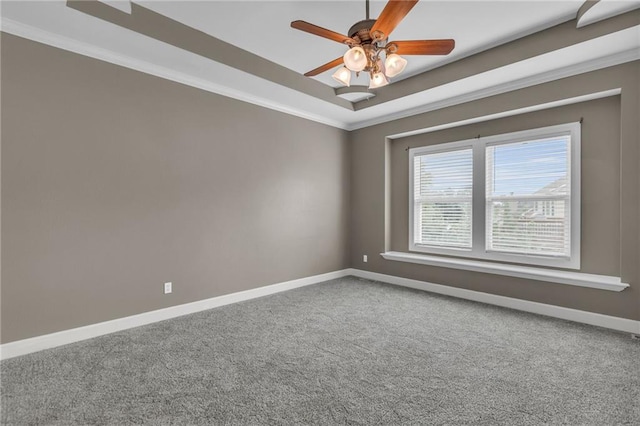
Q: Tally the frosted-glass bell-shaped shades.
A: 4